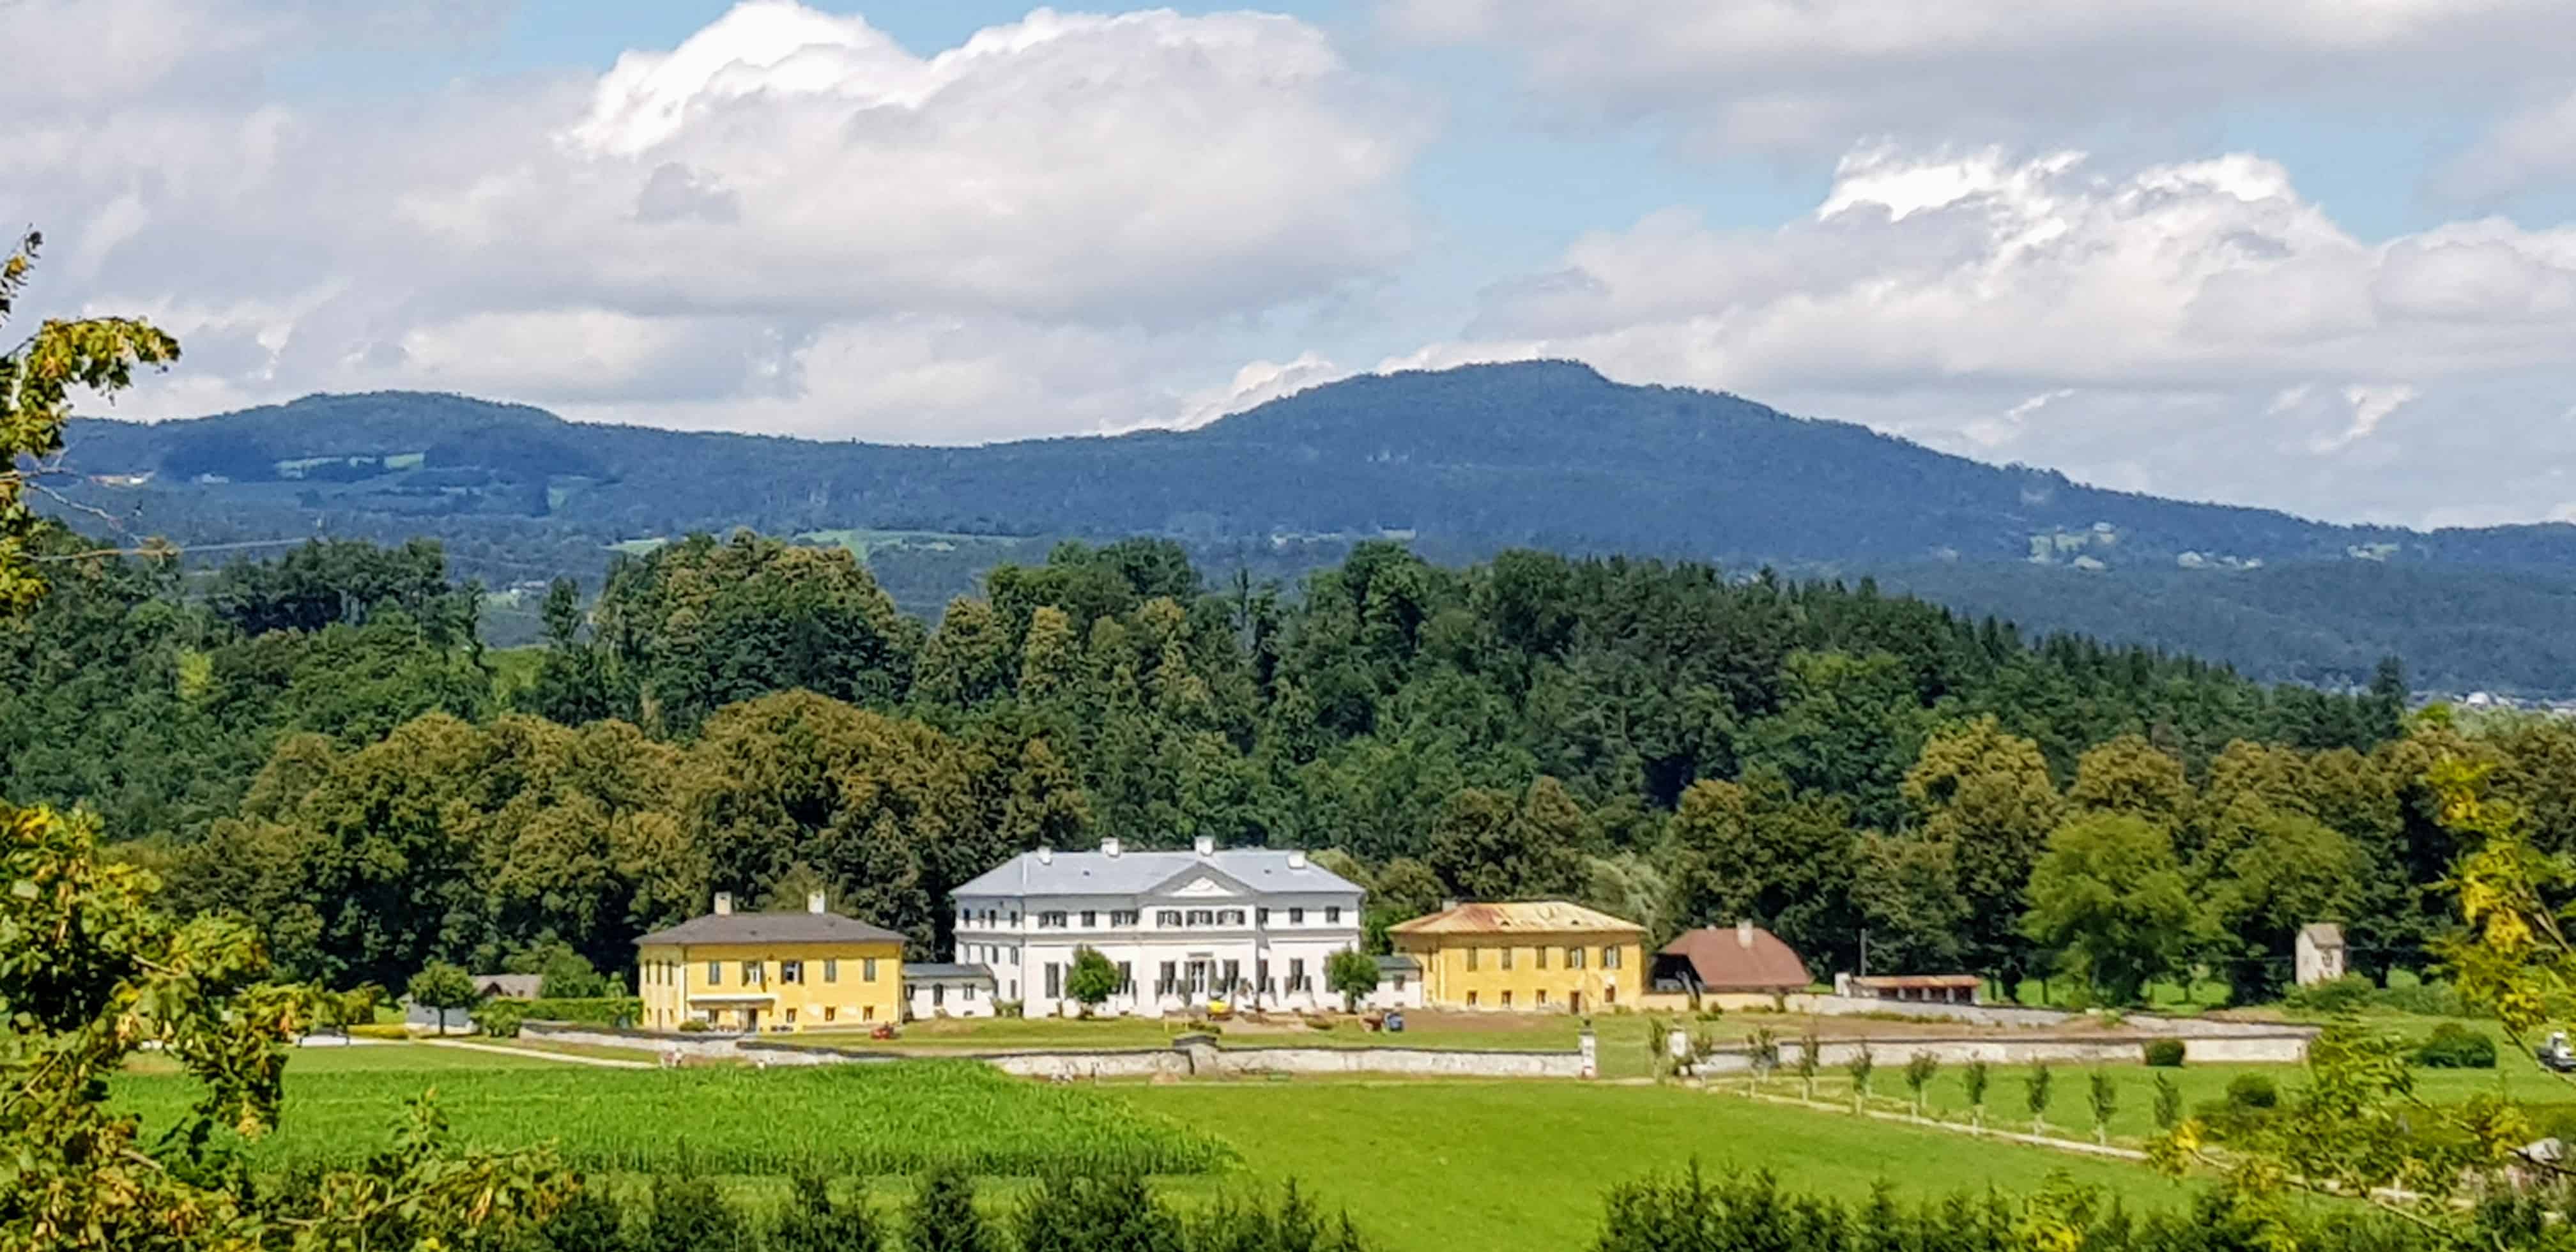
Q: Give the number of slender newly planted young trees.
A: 10